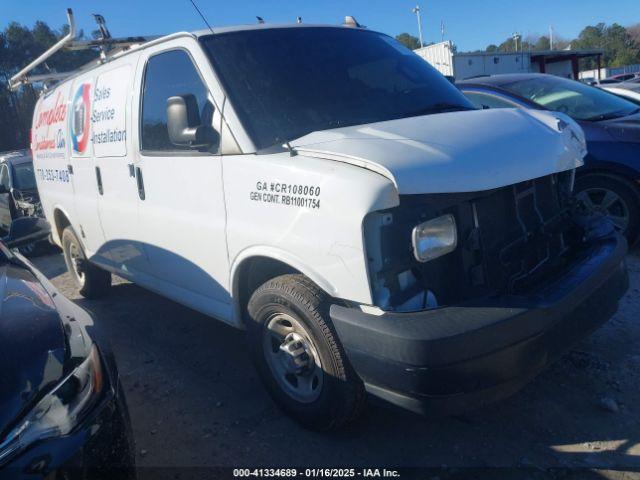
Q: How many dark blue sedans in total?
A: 1